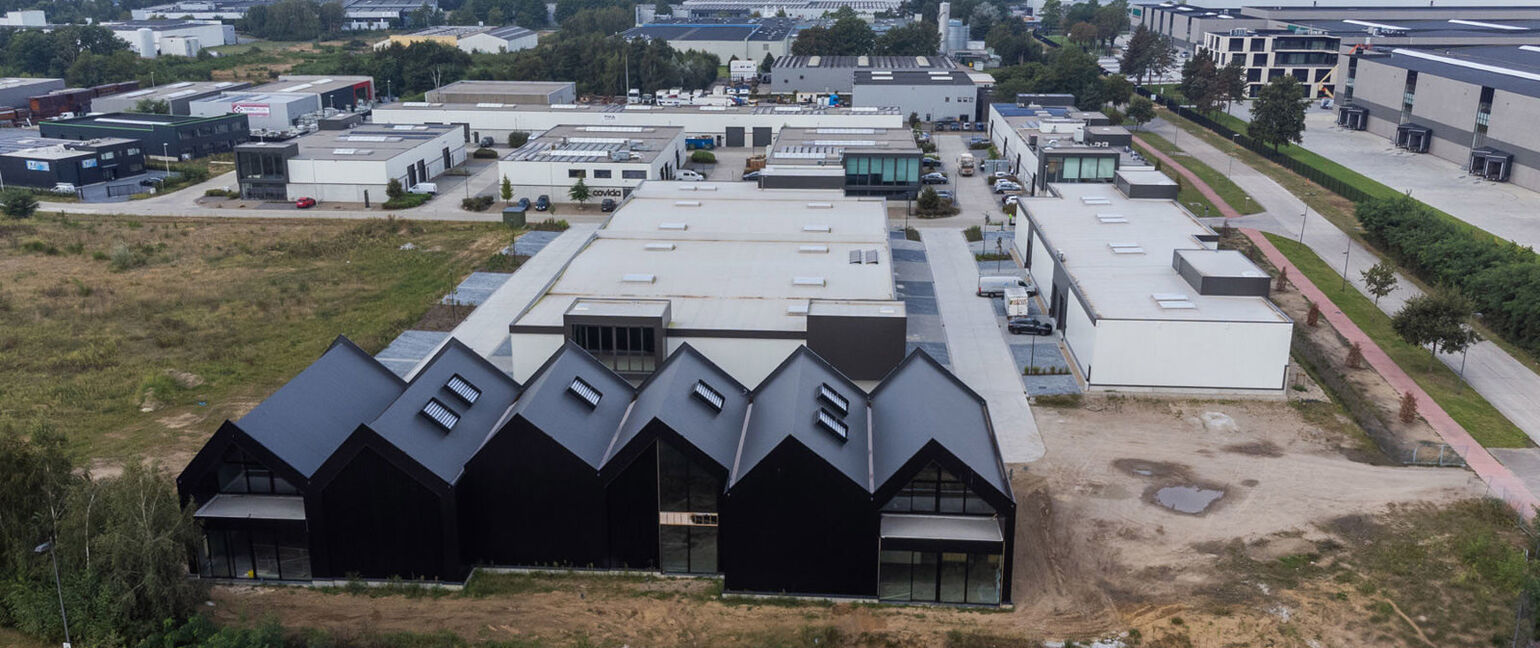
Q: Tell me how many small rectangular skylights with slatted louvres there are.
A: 6